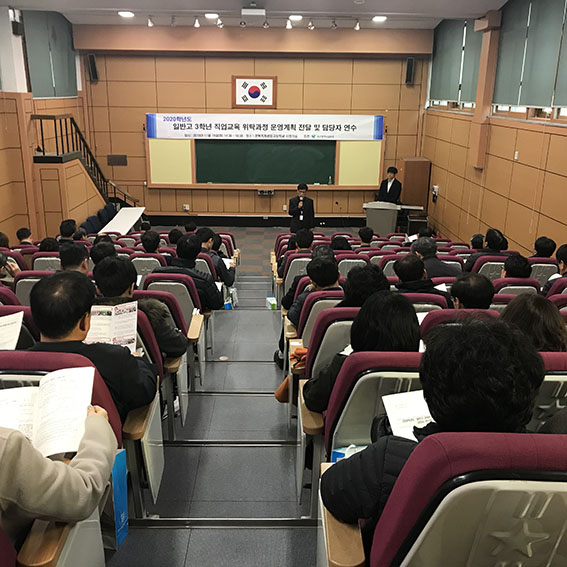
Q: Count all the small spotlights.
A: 10